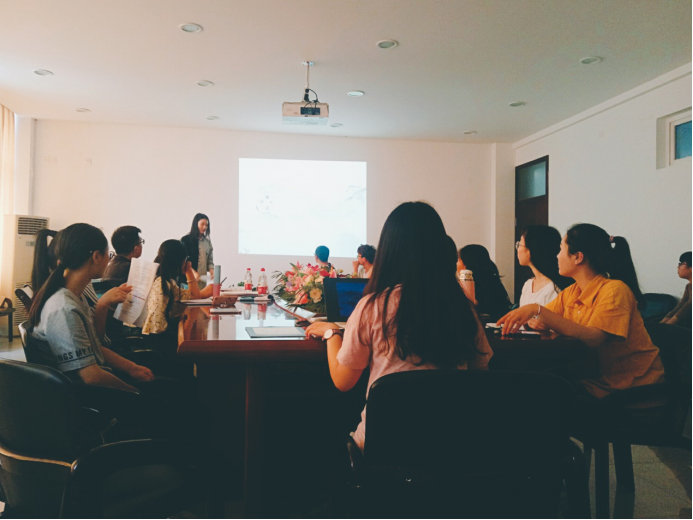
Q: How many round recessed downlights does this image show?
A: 11